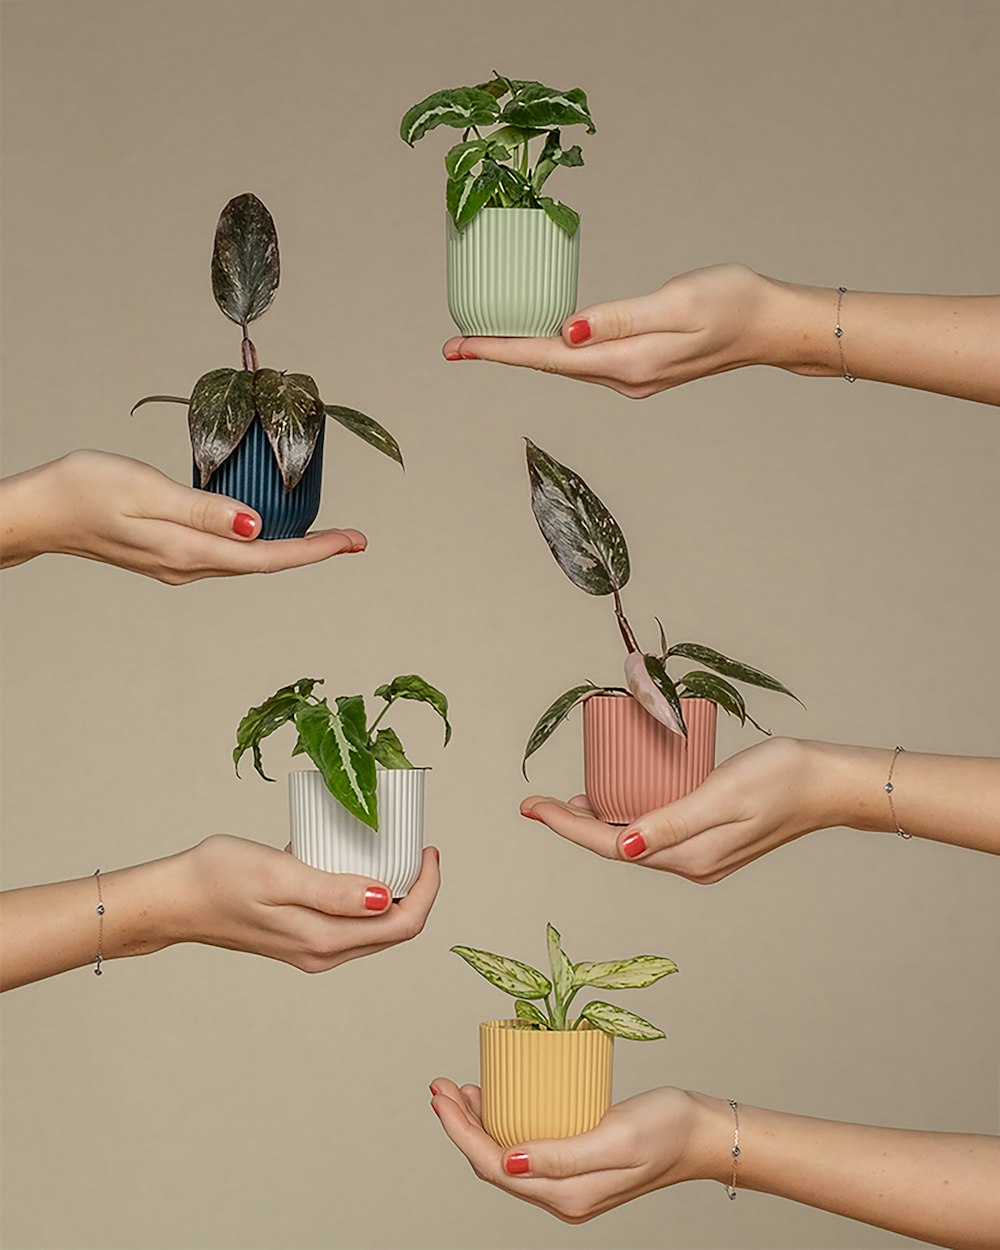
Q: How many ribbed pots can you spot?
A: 5